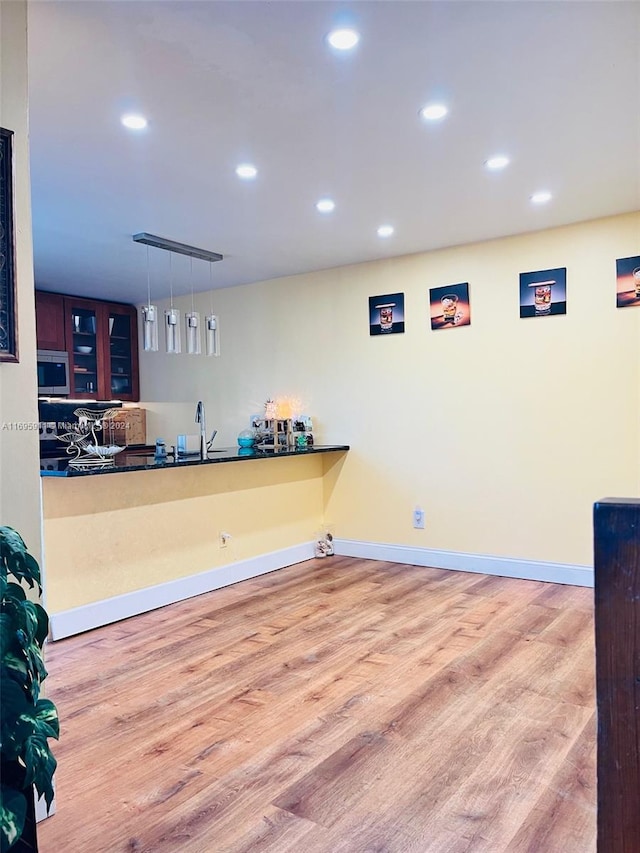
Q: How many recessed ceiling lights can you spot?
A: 8